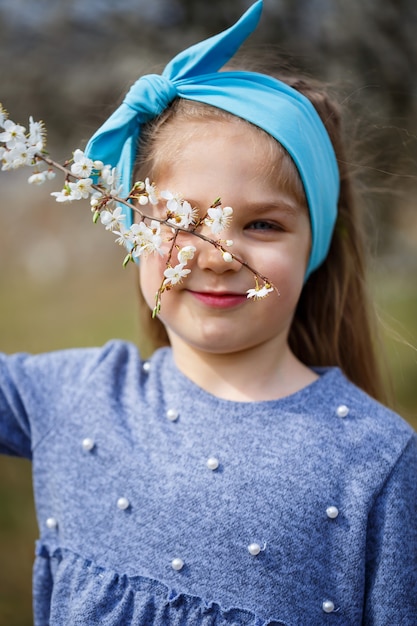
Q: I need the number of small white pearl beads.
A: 11